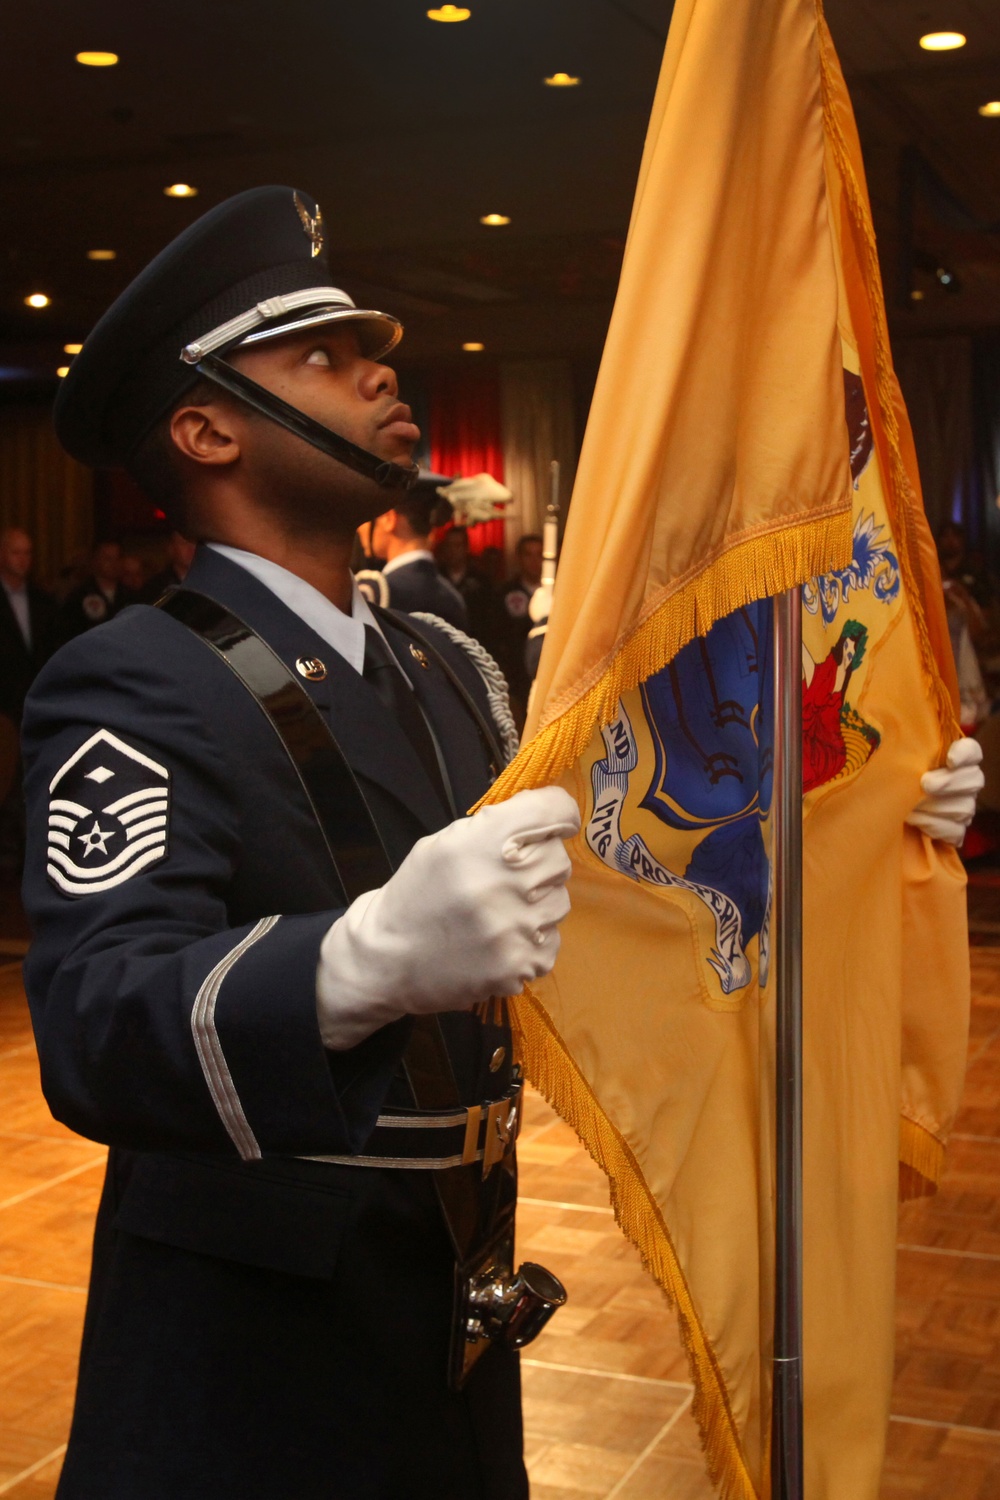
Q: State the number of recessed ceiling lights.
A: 12